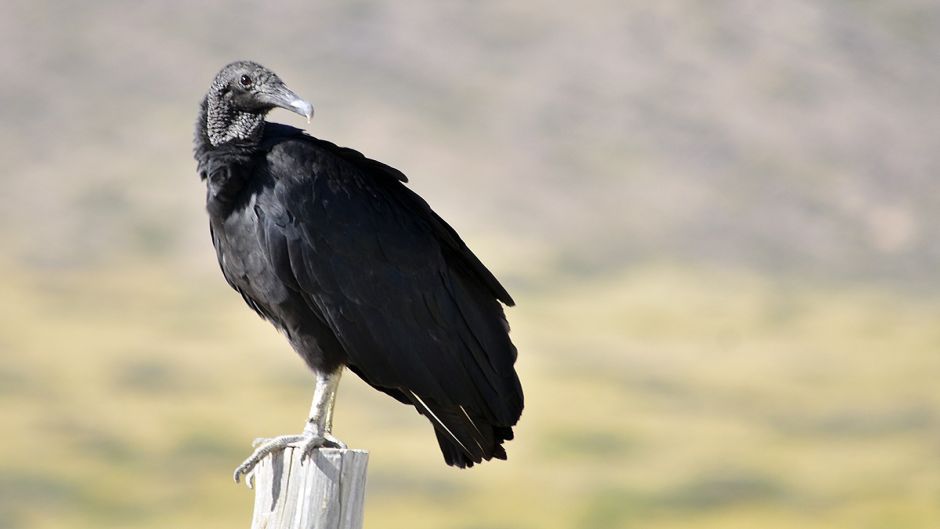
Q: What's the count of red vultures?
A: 0